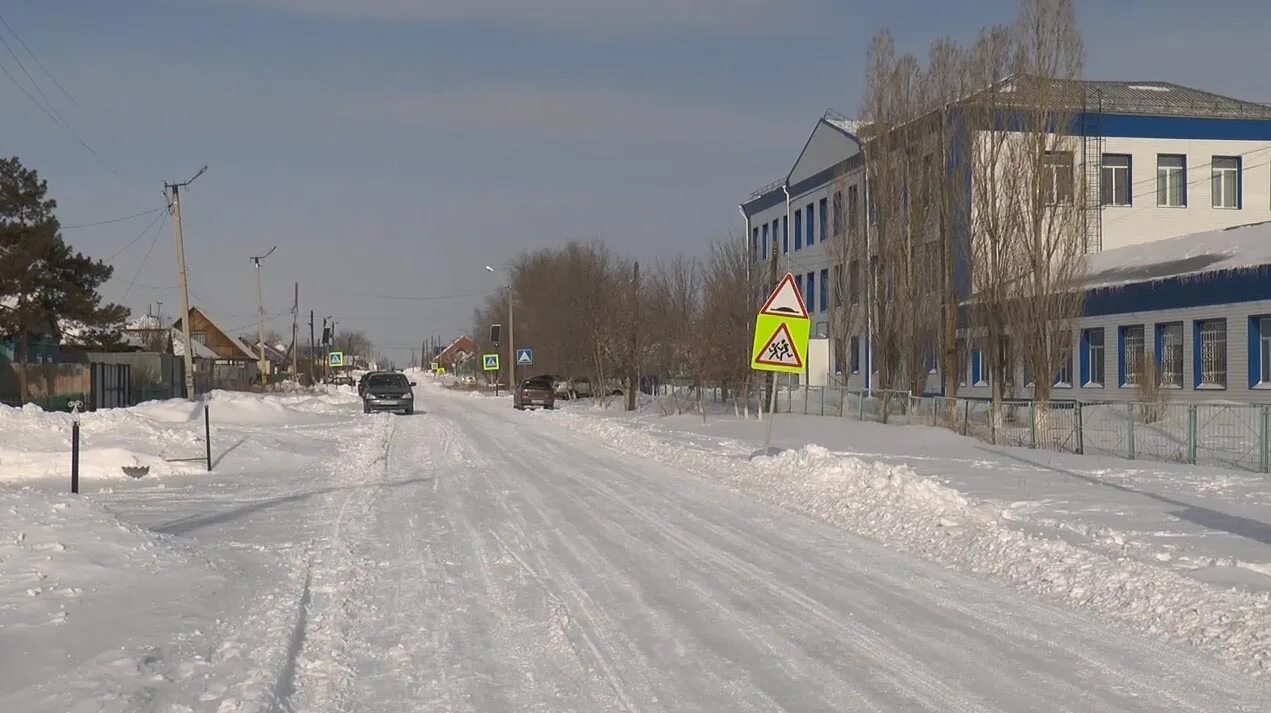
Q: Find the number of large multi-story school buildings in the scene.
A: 1